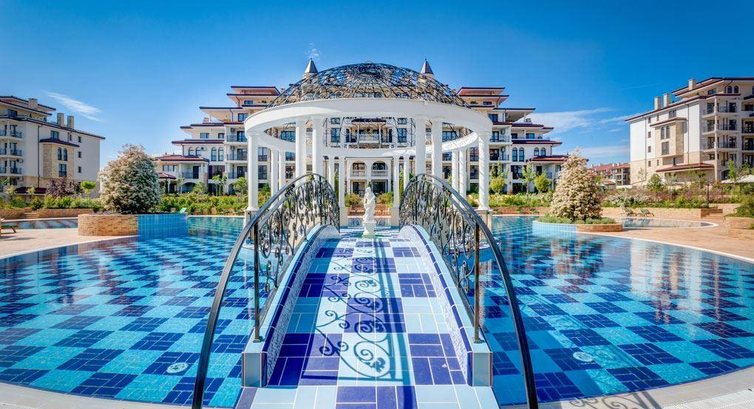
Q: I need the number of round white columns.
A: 14